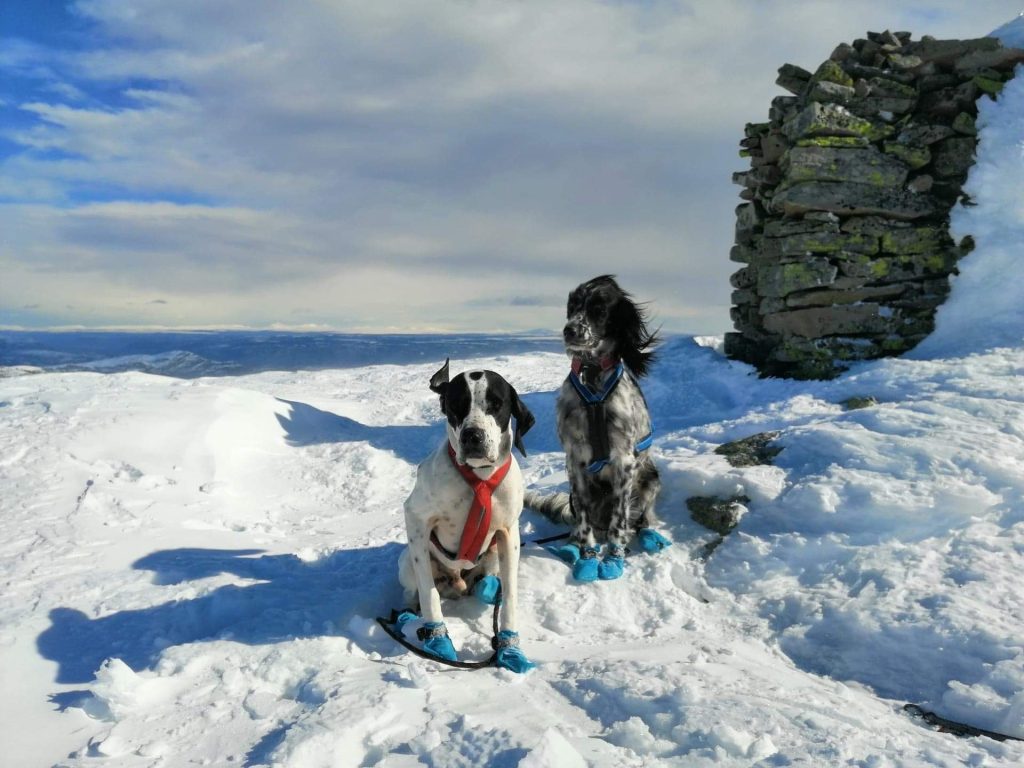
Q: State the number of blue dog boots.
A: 8